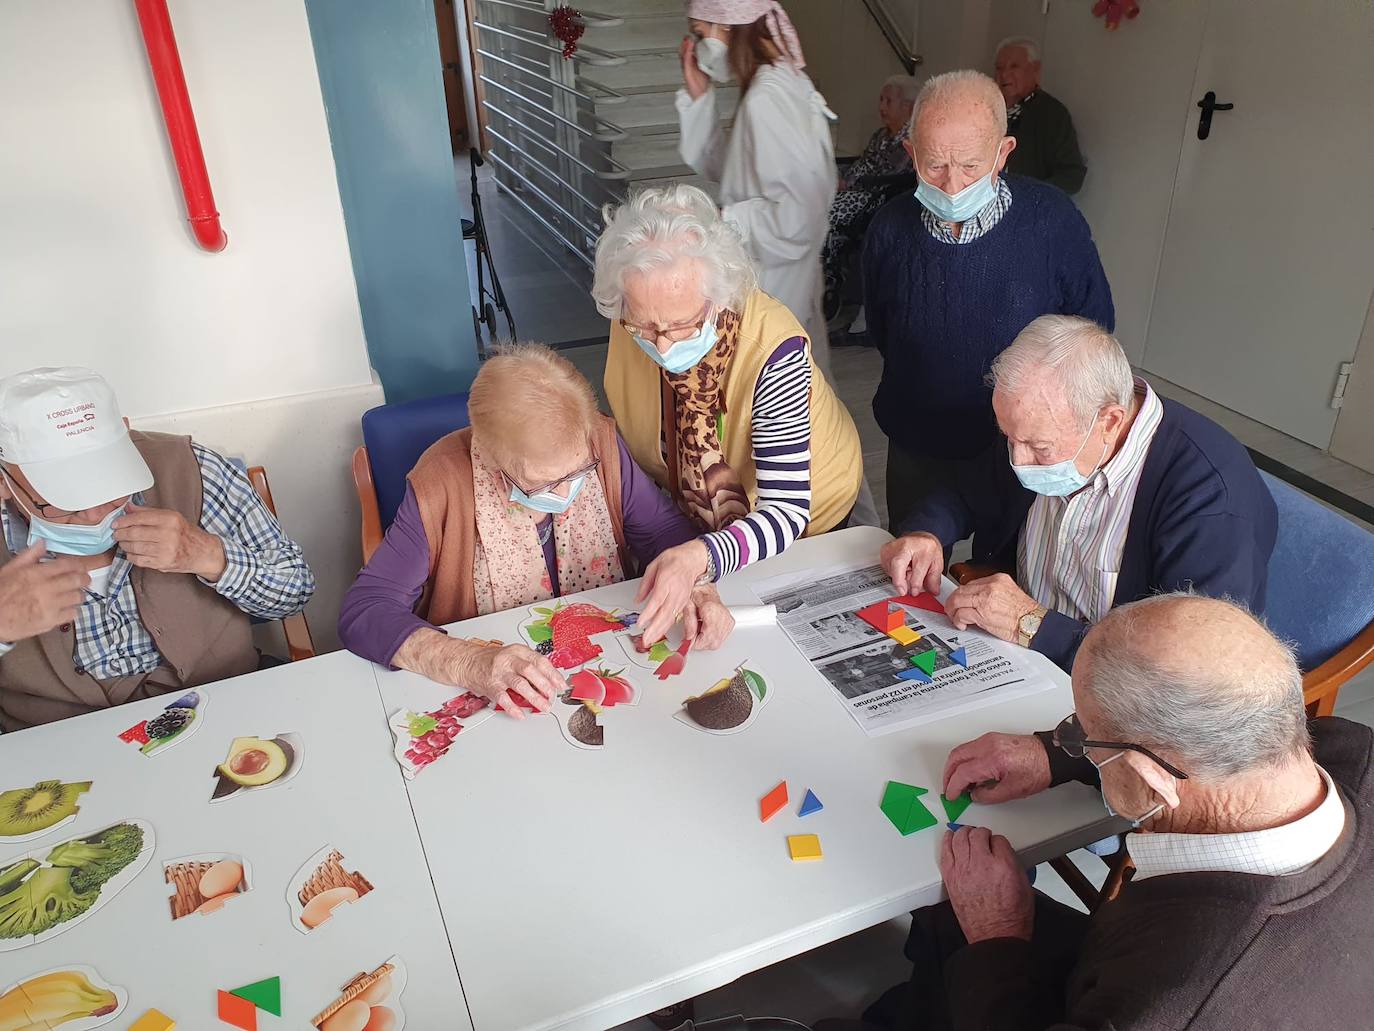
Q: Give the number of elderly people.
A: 8